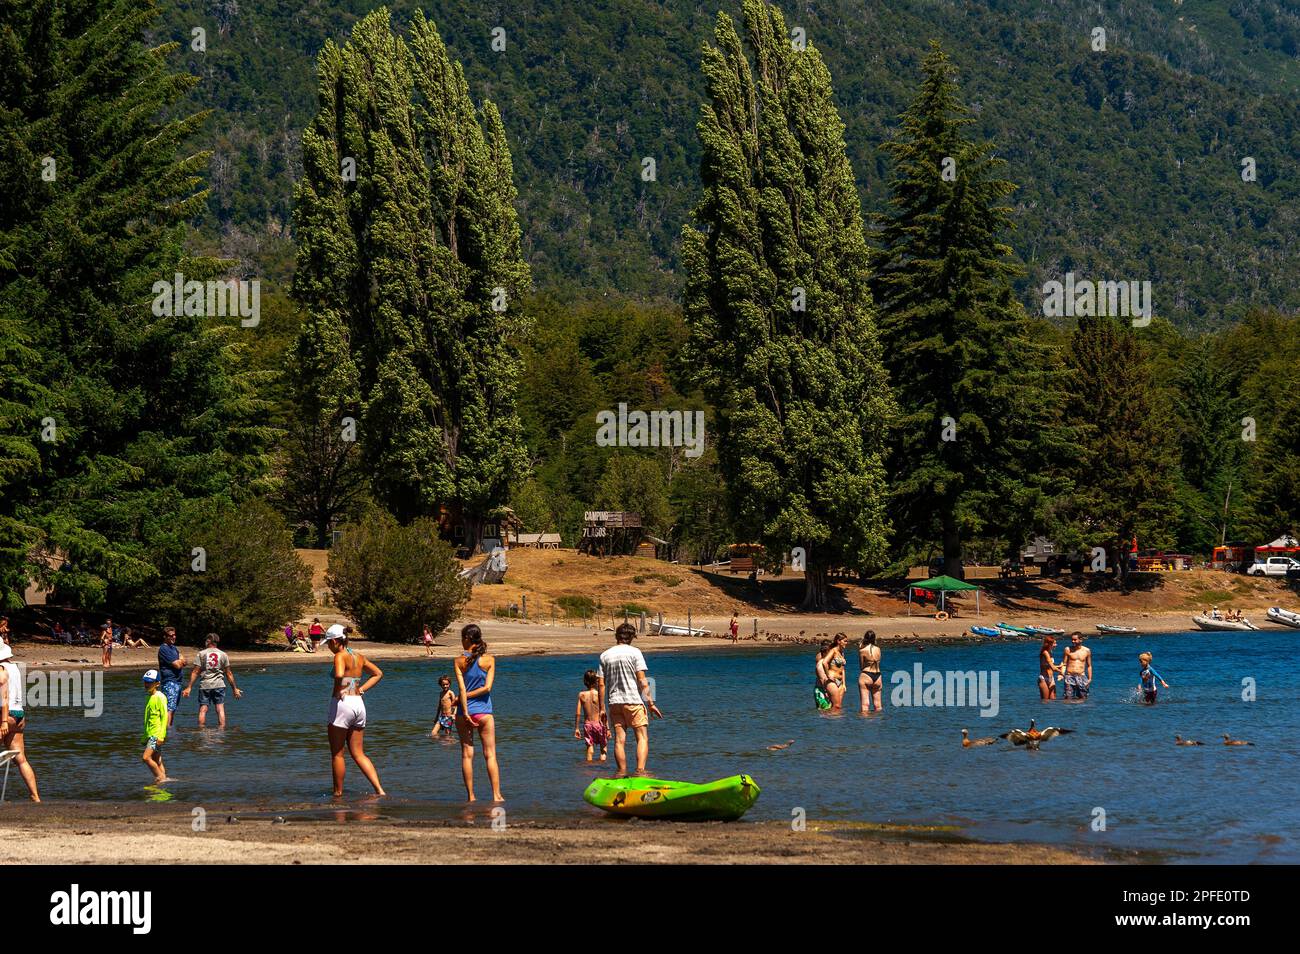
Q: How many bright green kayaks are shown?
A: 1